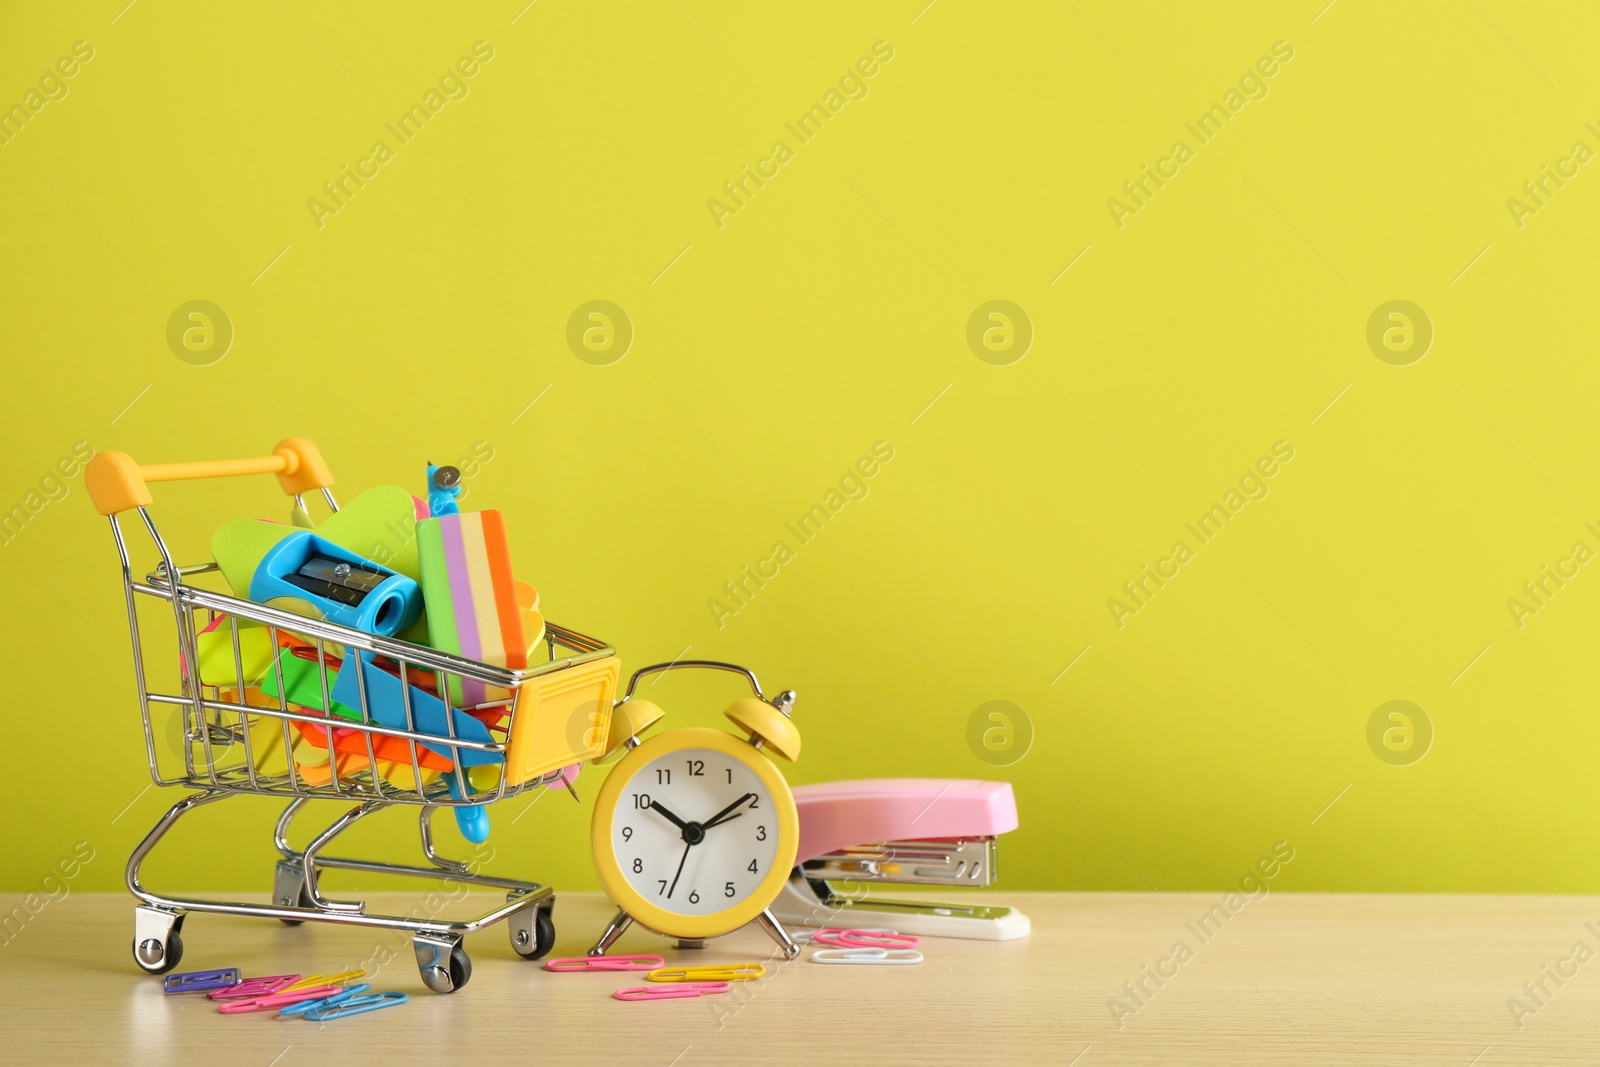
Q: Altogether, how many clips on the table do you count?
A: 12